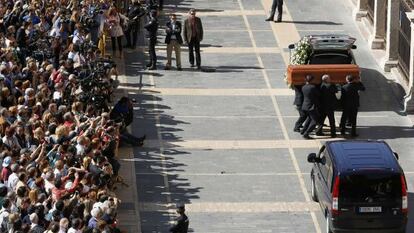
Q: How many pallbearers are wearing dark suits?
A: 4